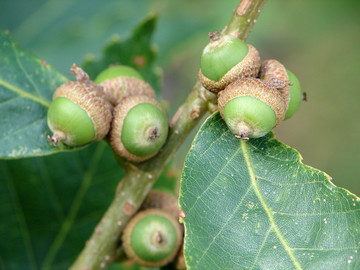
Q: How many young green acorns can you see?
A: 7